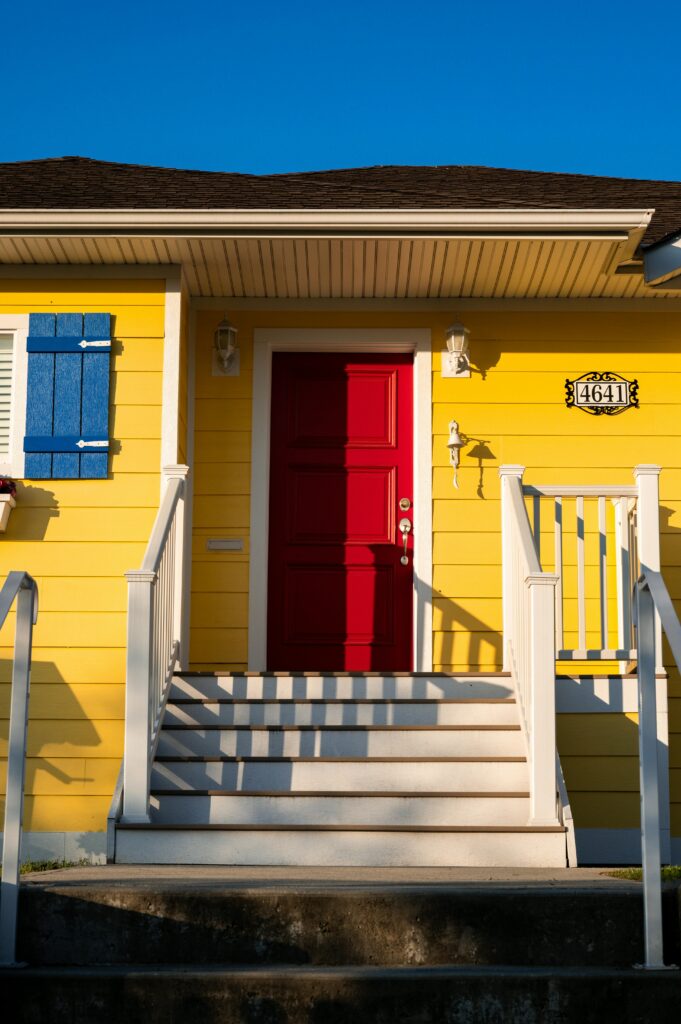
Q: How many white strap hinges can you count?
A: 2